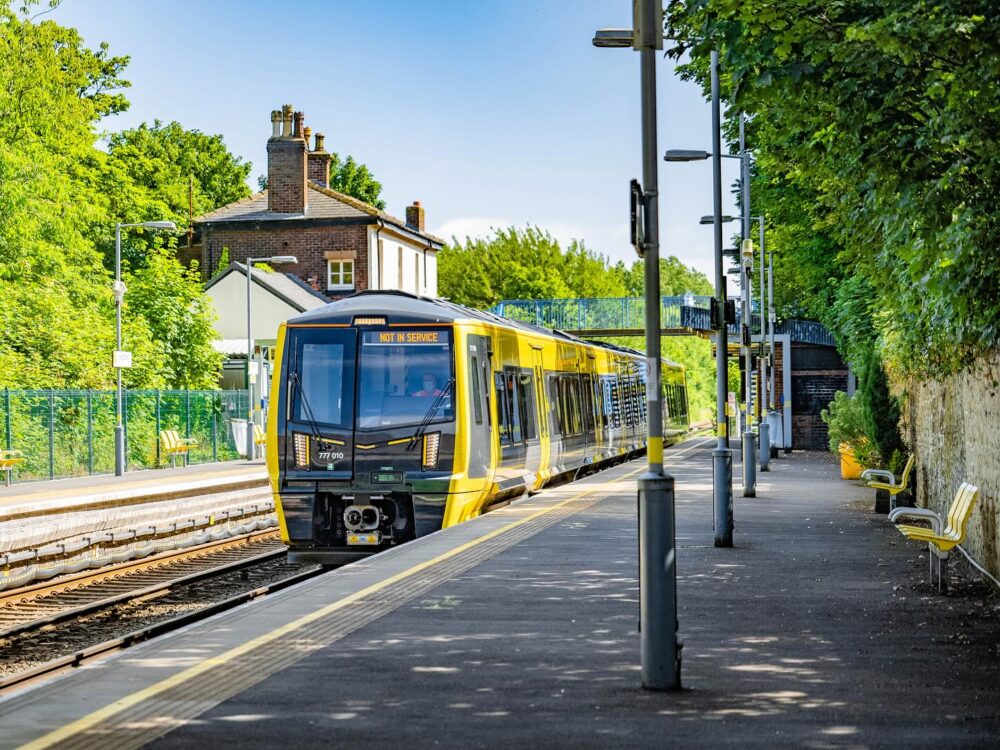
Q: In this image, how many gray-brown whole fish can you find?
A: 0